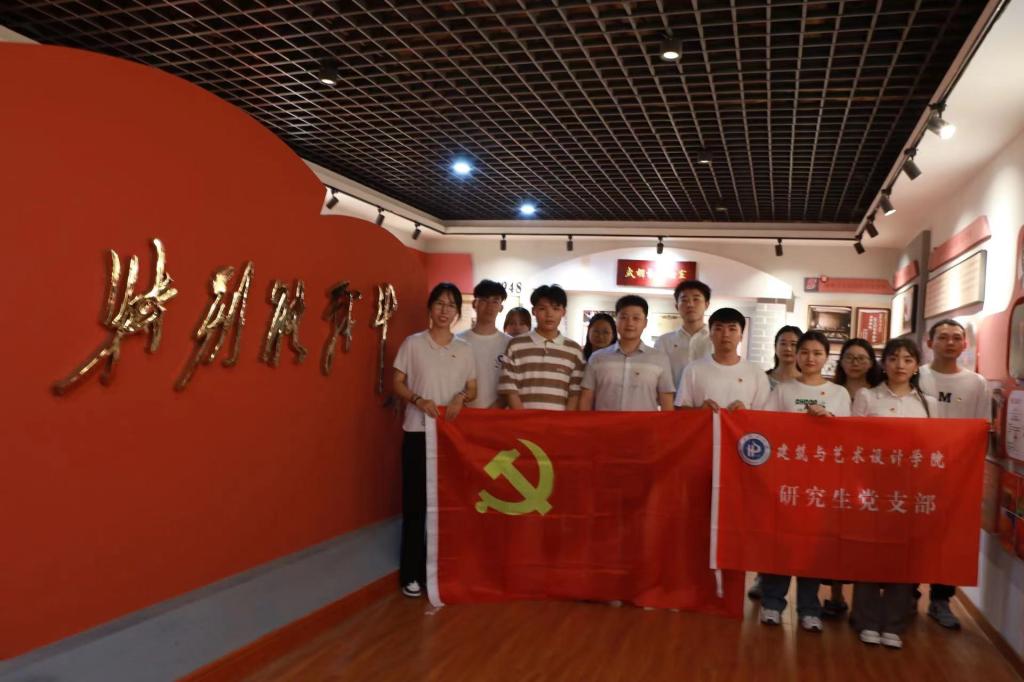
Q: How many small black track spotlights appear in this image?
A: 12